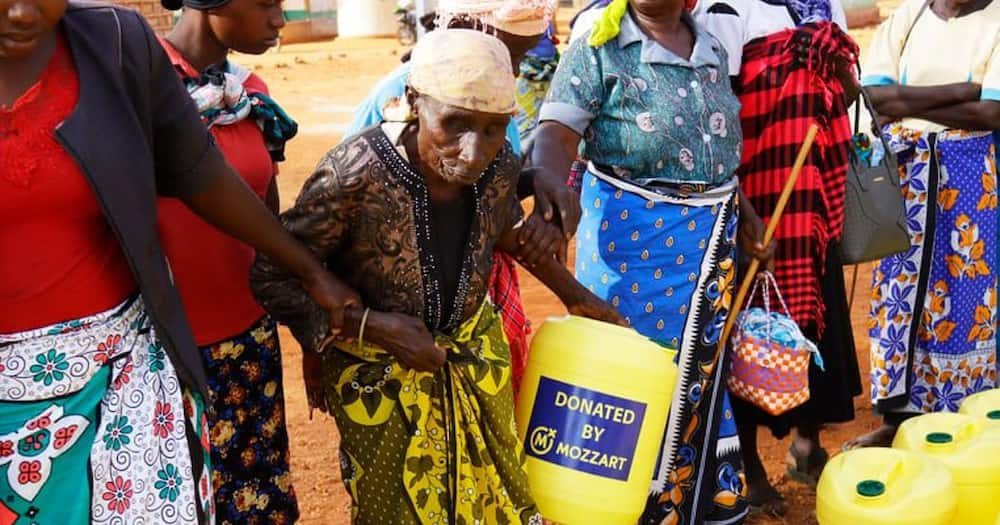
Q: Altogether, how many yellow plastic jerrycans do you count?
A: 4